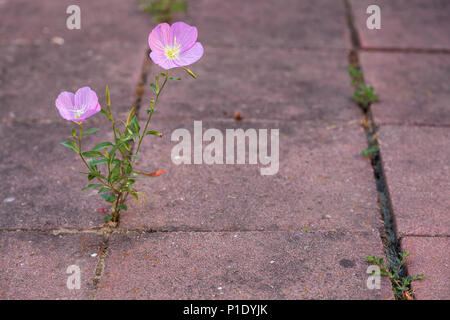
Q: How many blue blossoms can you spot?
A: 0